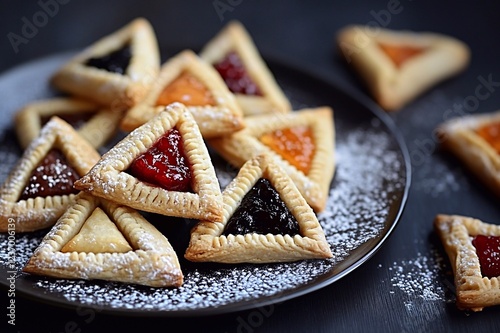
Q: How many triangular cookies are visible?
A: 12